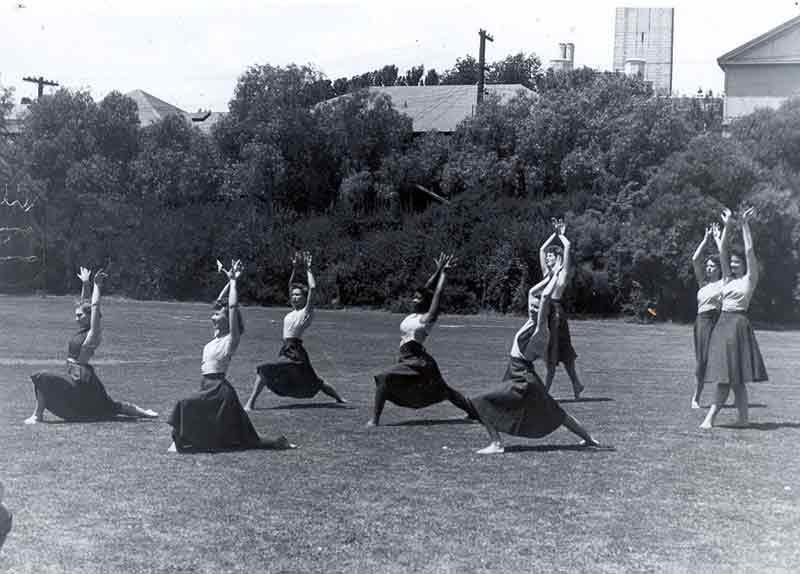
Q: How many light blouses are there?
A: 7